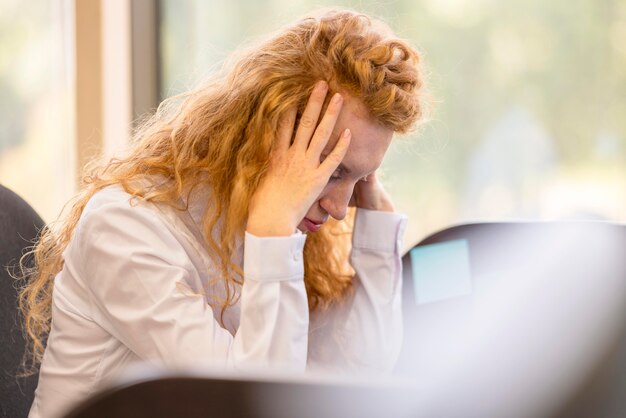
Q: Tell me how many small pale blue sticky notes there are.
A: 1